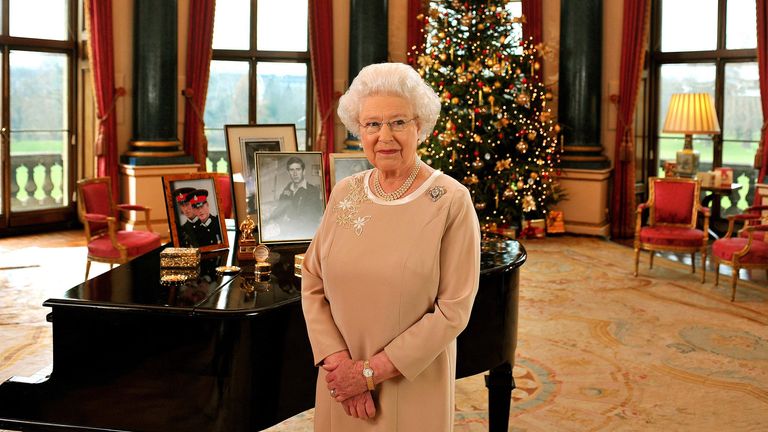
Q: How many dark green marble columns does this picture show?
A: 3